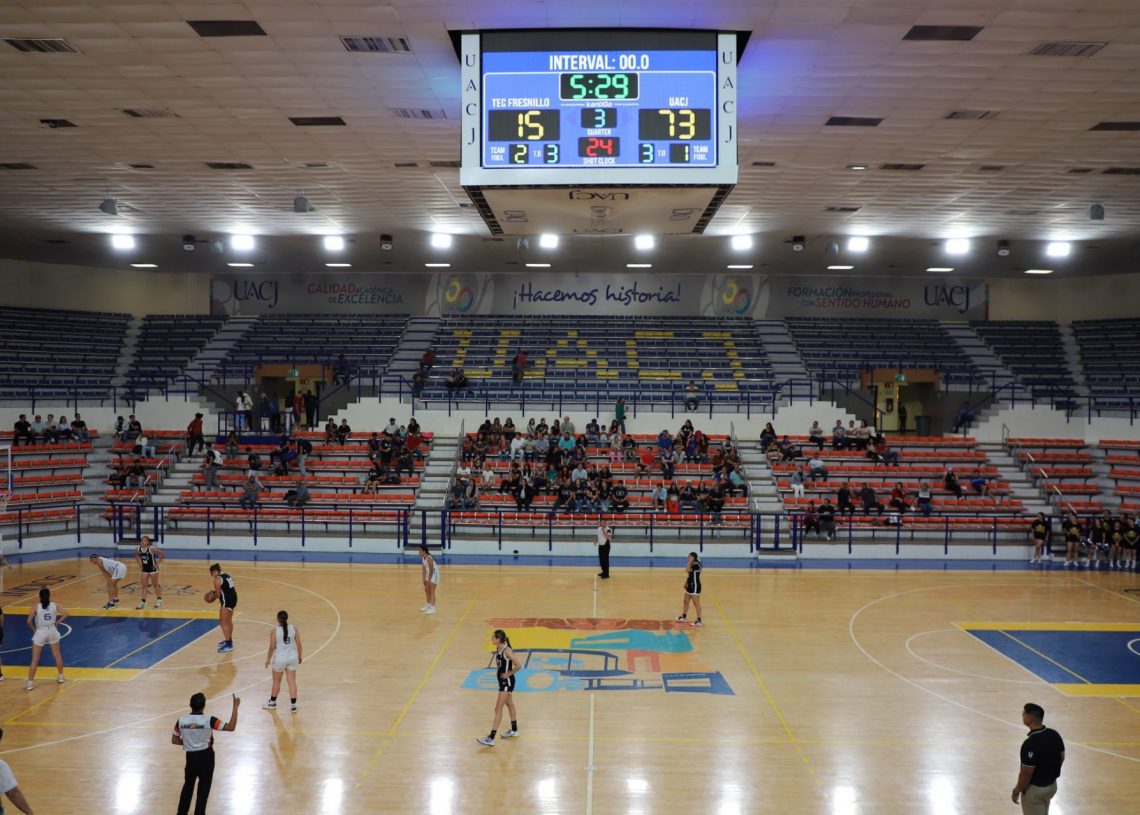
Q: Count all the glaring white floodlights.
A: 10